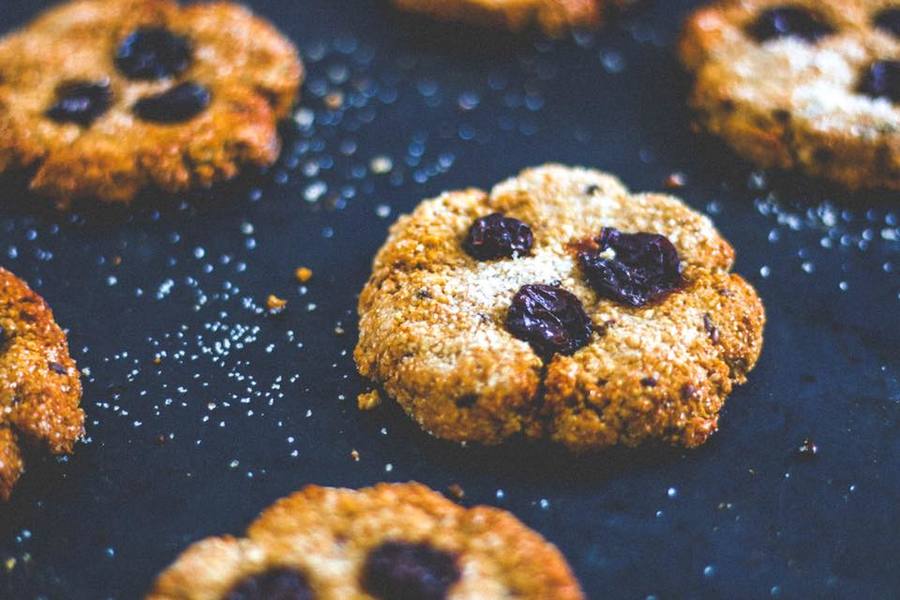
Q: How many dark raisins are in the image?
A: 11